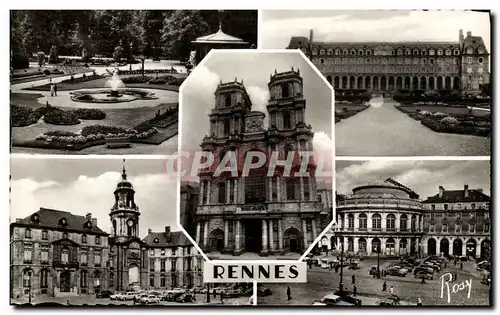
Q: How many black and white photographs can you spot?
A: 5